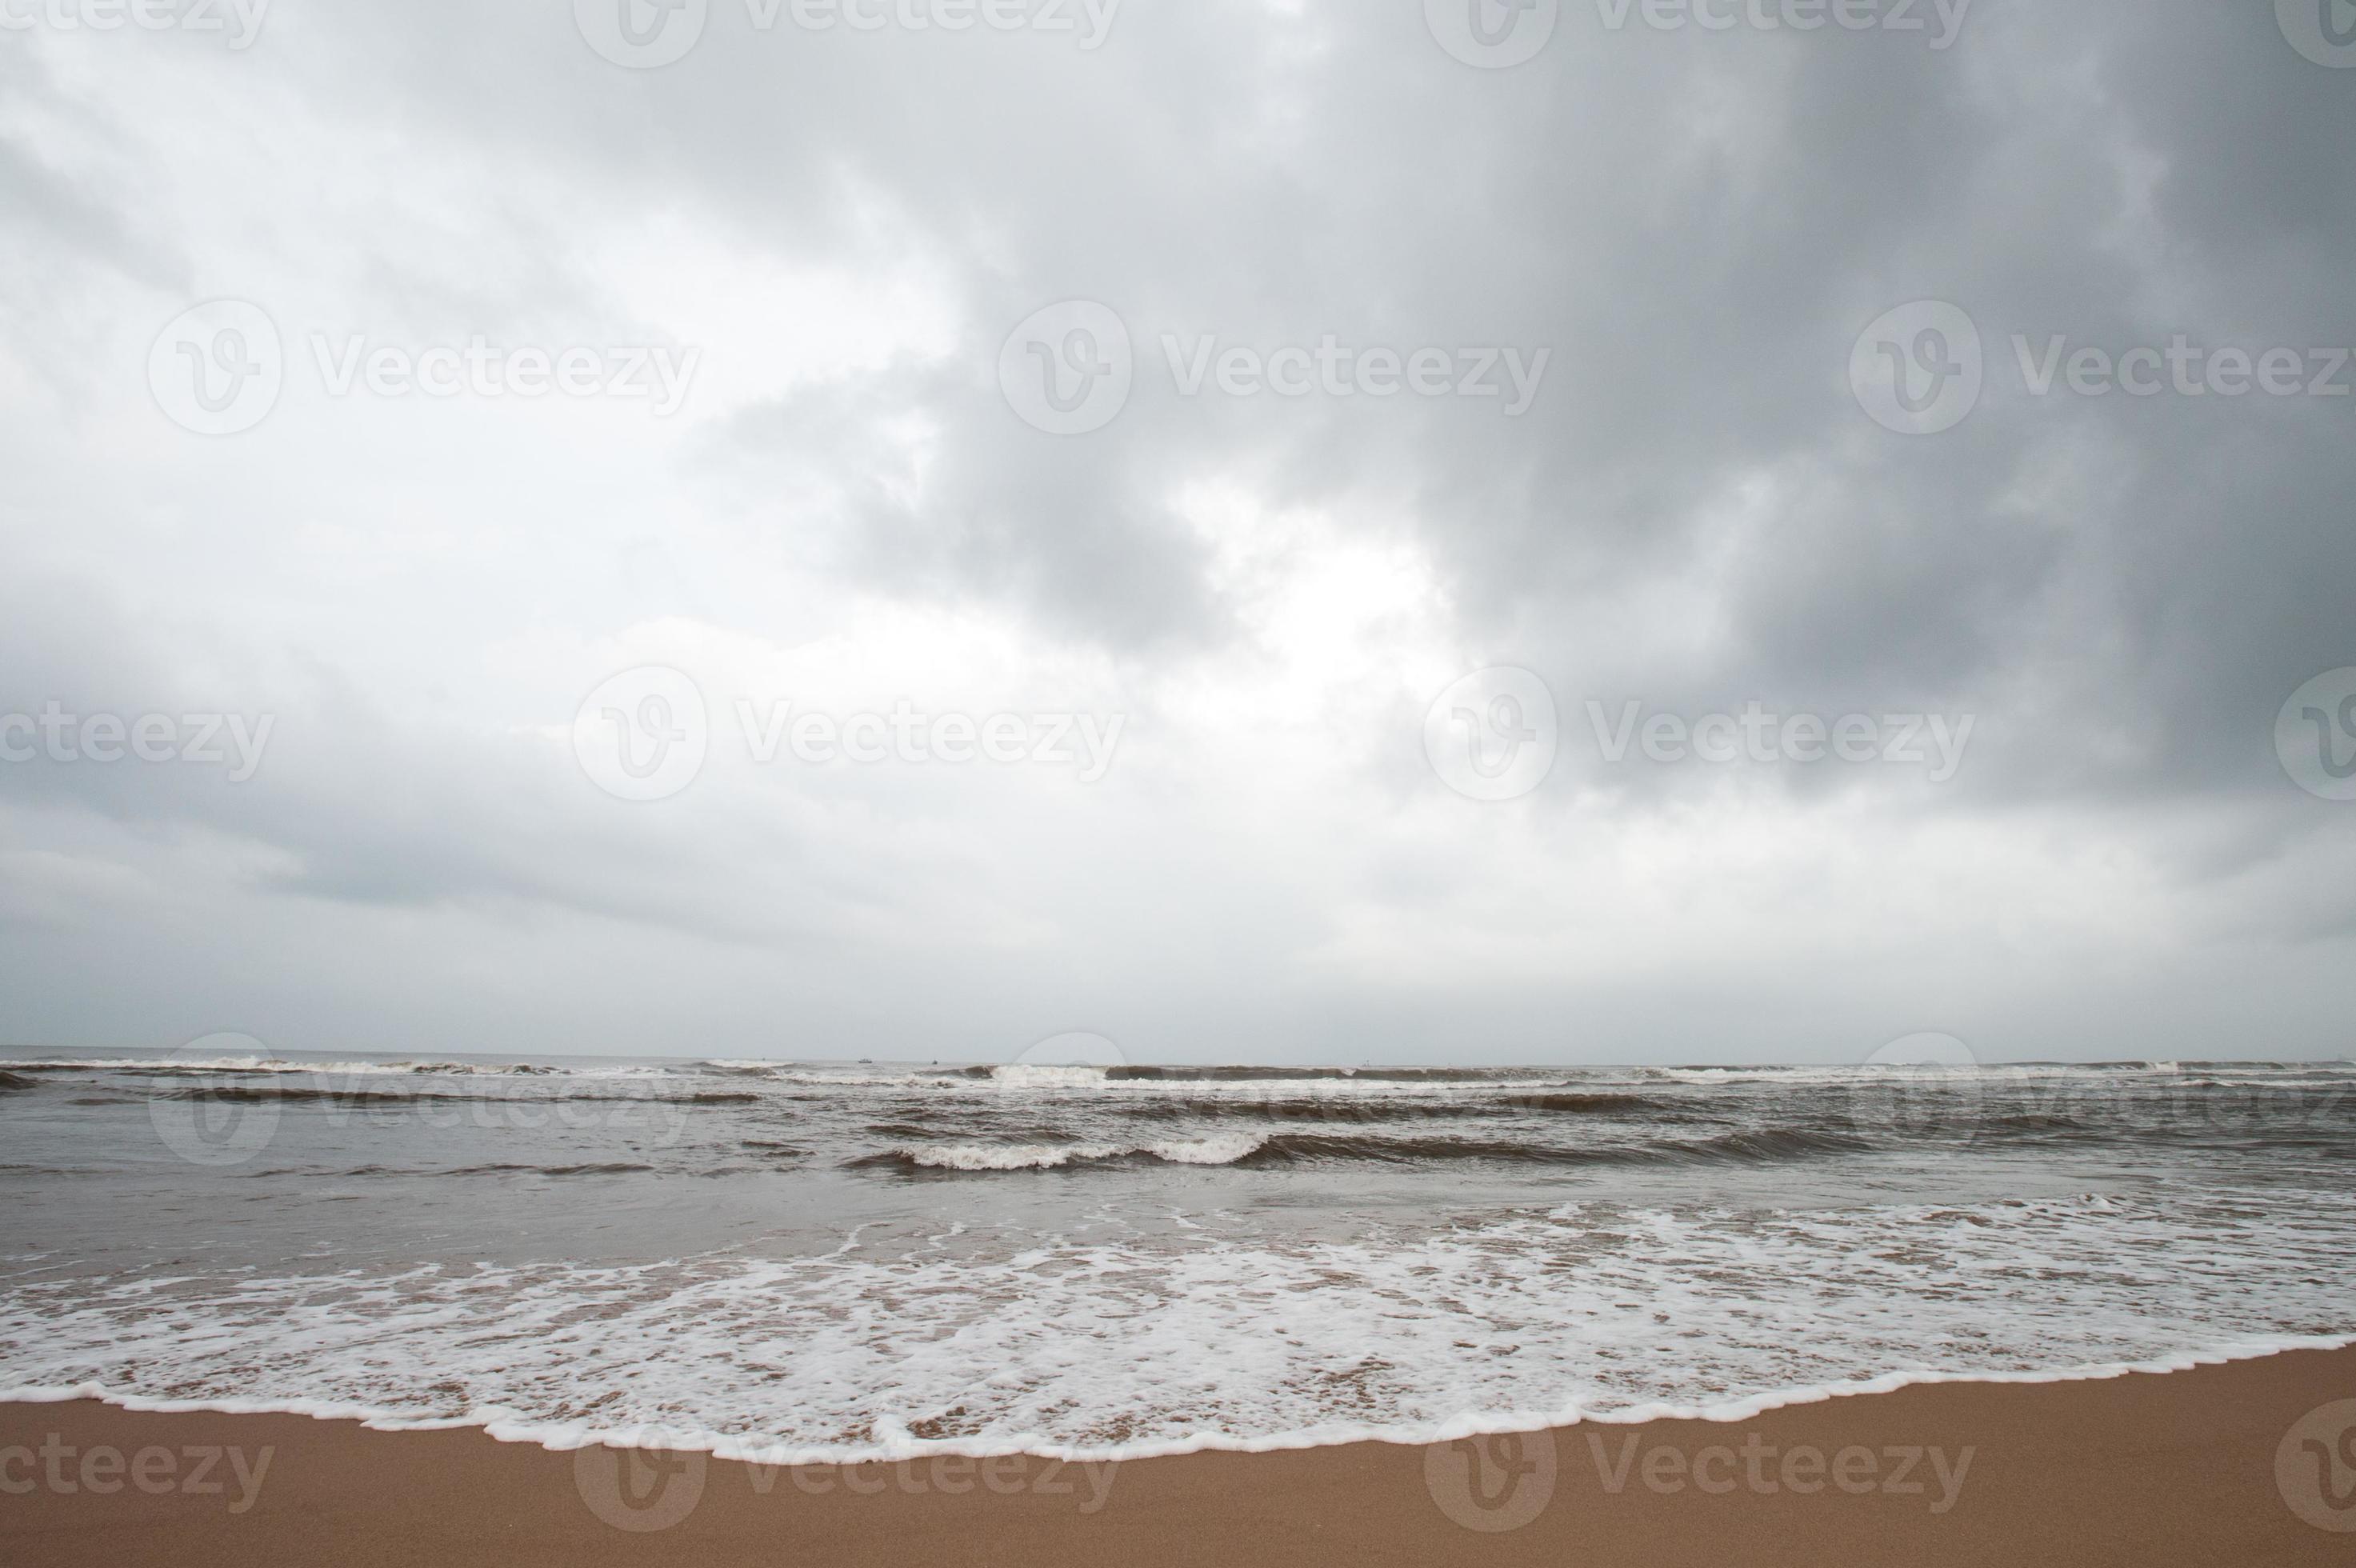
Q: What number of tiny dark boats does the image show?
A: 2